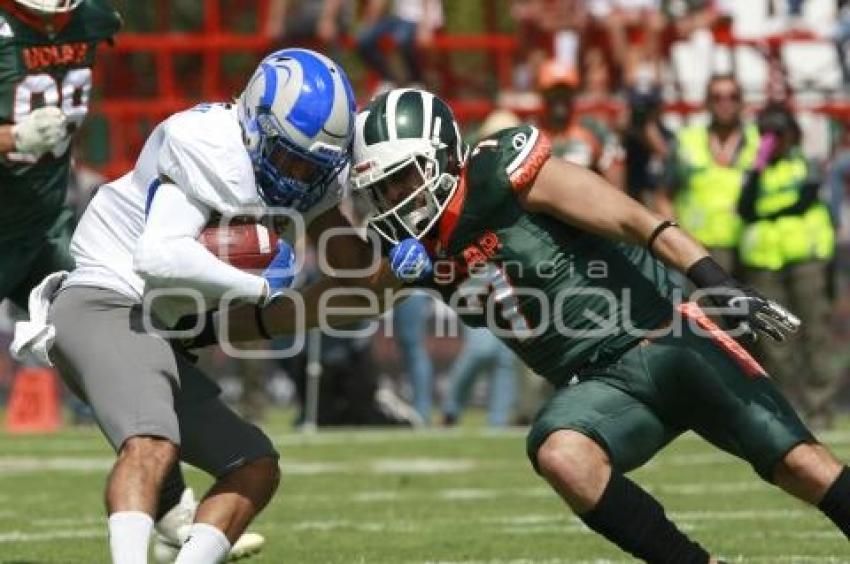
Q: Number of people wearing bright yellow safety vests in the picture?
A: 2